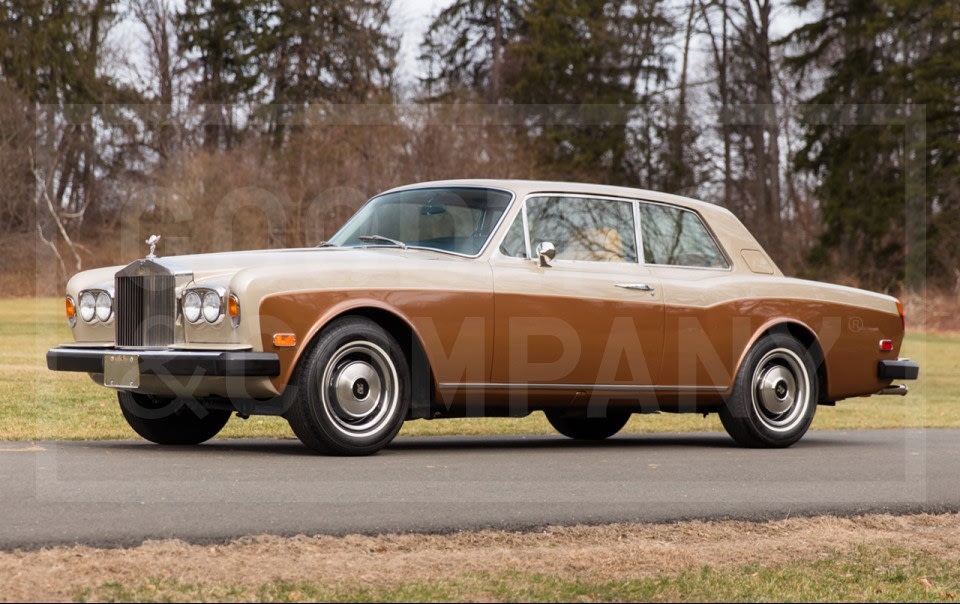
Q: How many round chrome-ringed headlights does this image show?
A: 4